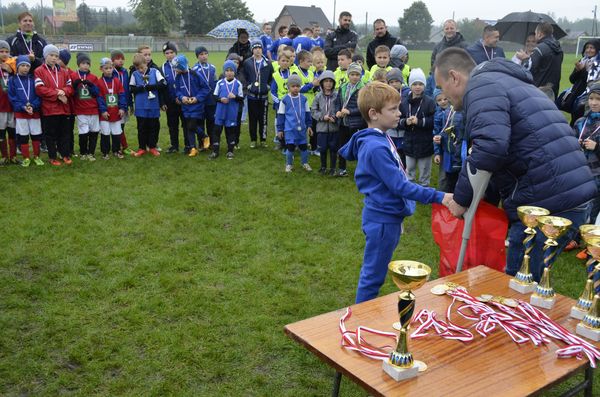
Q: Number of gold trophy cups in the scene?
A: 5